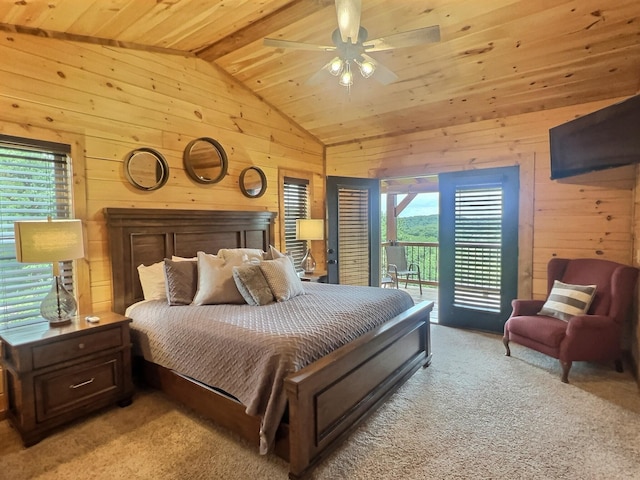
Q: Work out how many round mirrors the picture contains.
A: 3